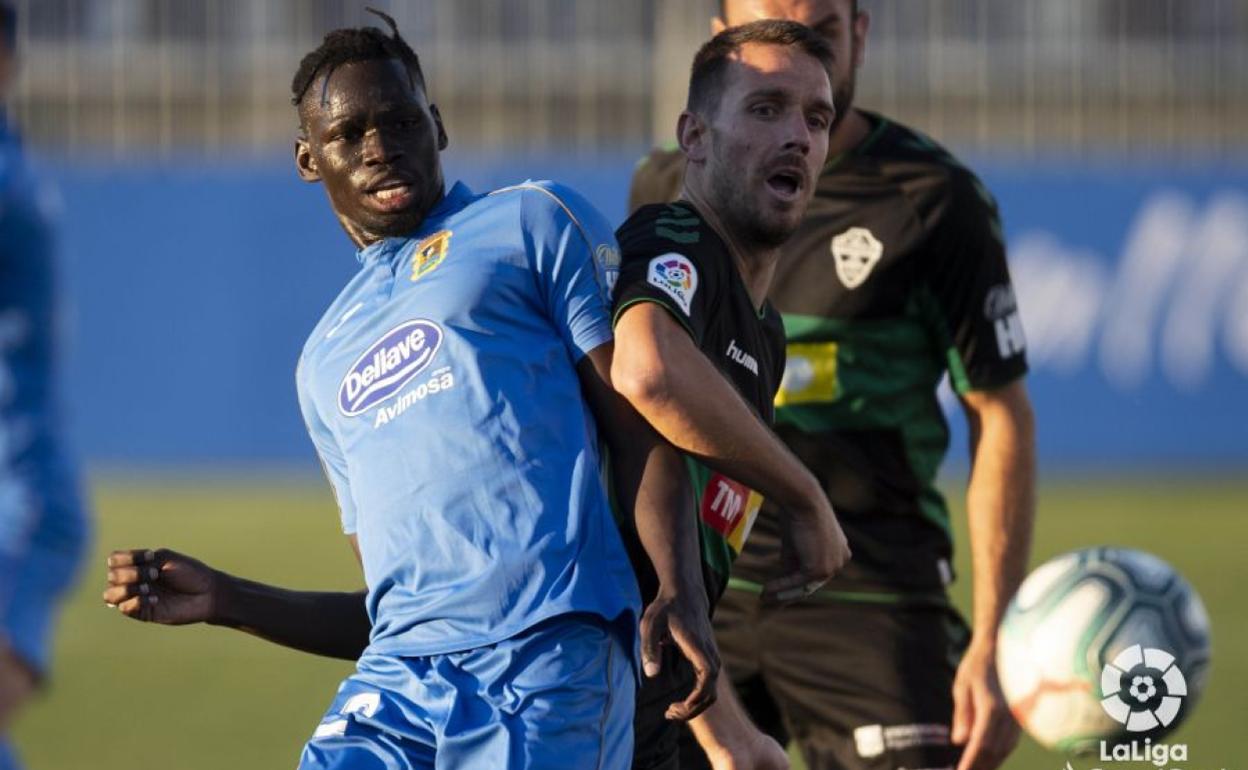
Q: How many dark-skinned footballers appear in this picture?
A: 1